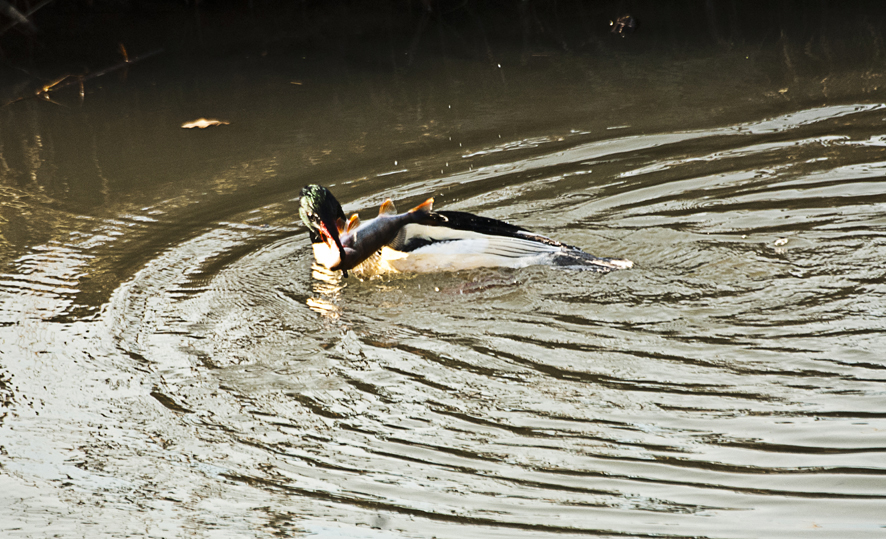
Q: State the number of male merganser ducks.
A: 1